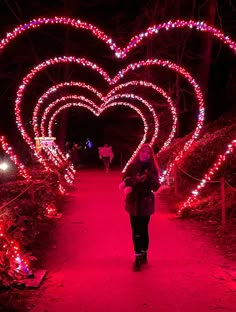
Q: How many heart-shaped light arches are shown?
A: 5